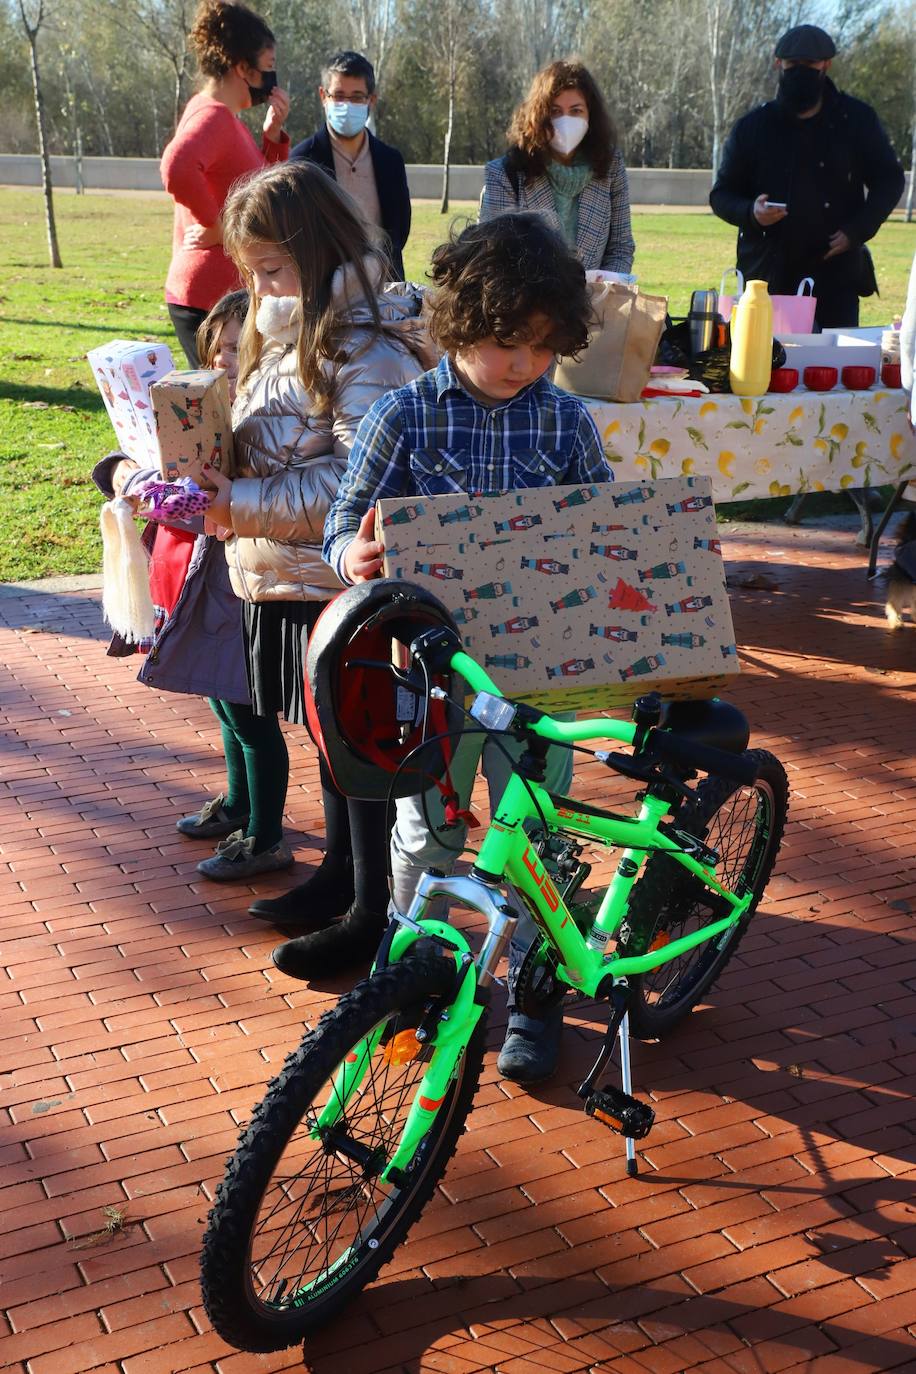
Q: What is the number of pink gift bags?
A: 2